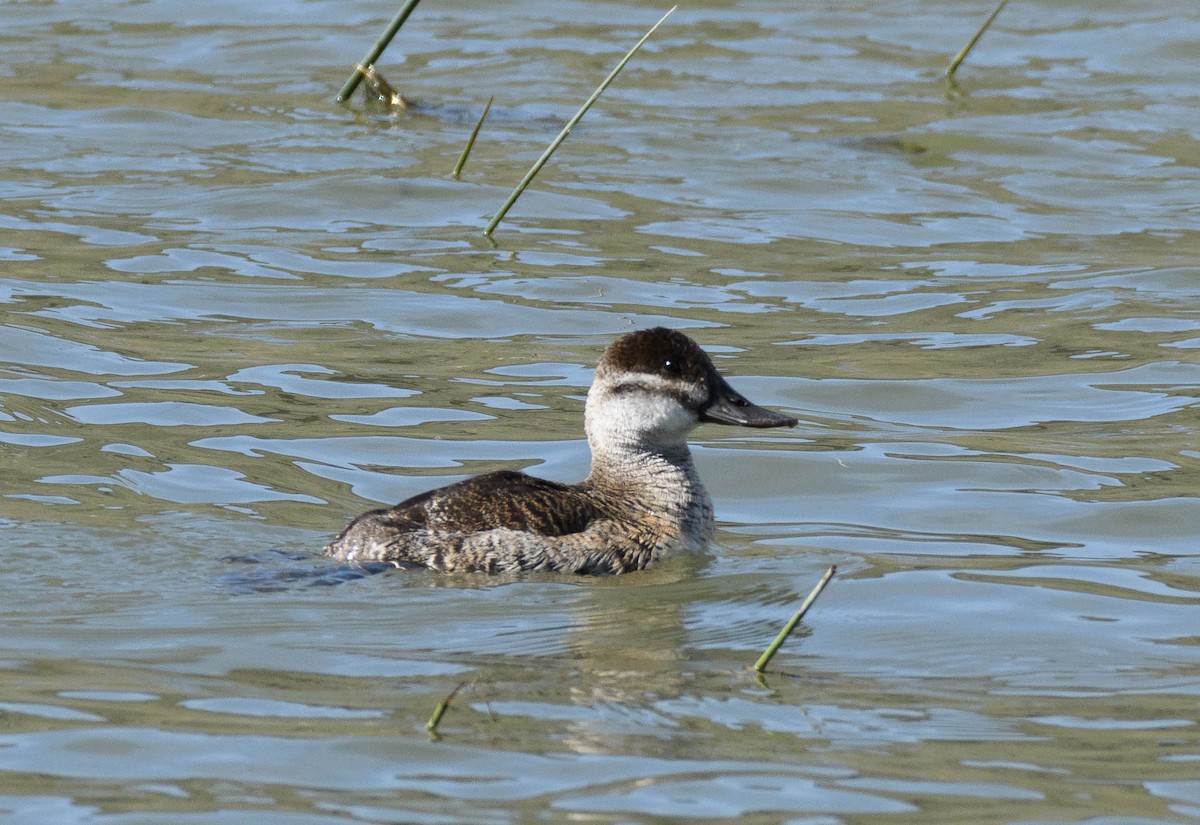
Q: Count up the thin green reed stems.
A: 6